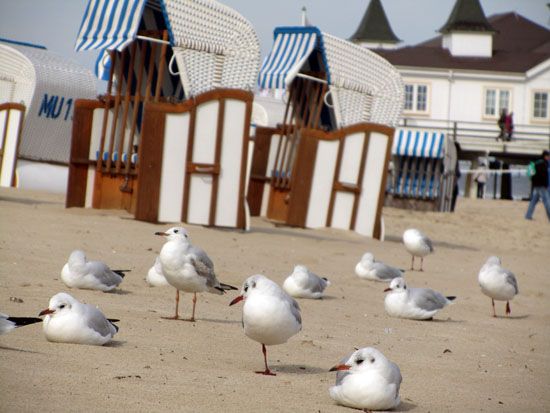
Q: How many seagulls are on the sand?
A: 12